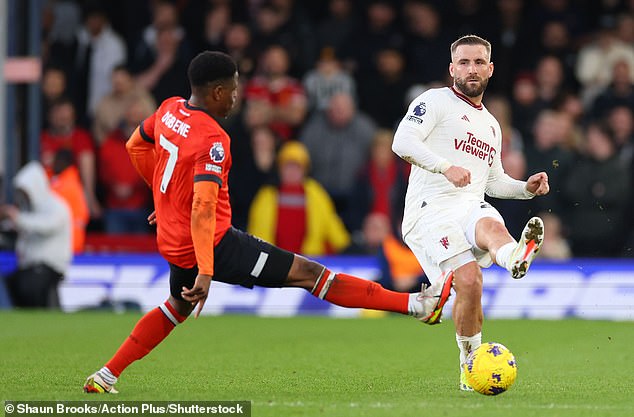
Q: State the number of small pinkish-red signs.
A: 1